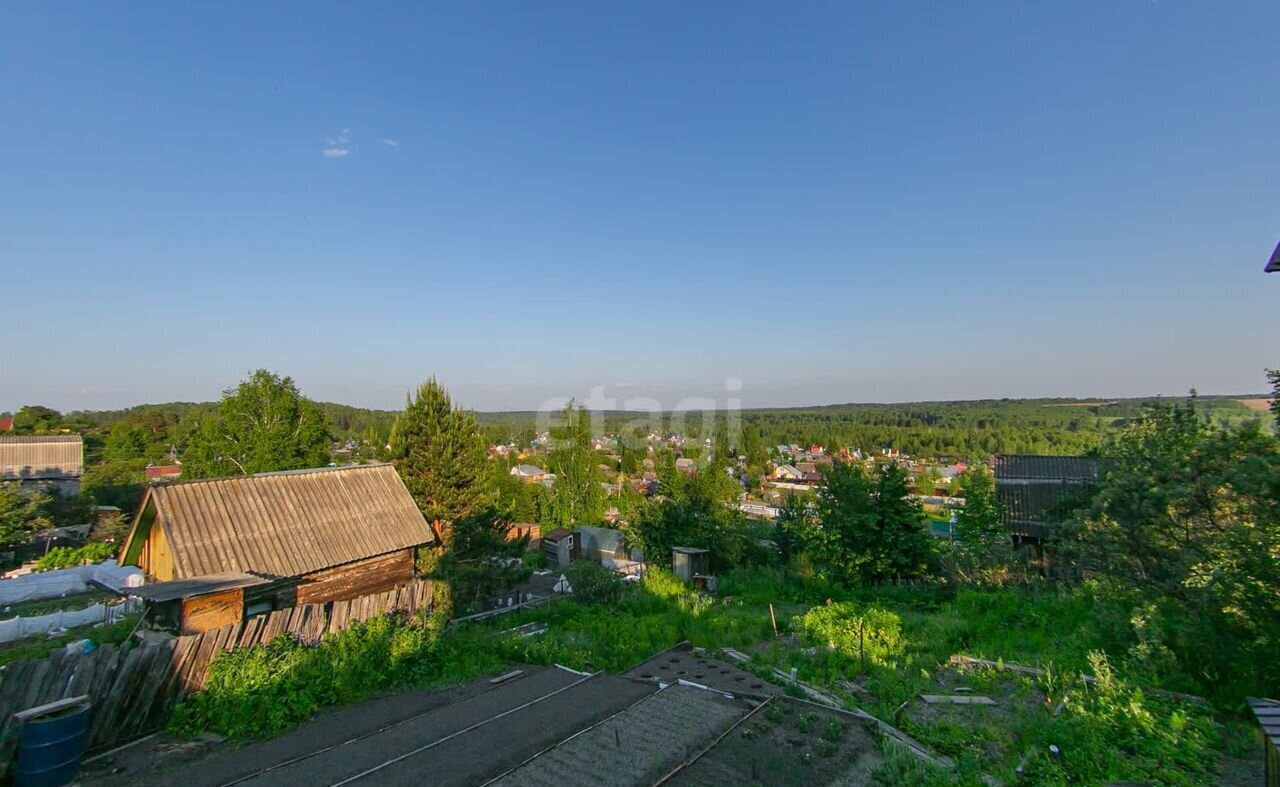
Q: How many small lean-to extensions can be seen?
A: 1